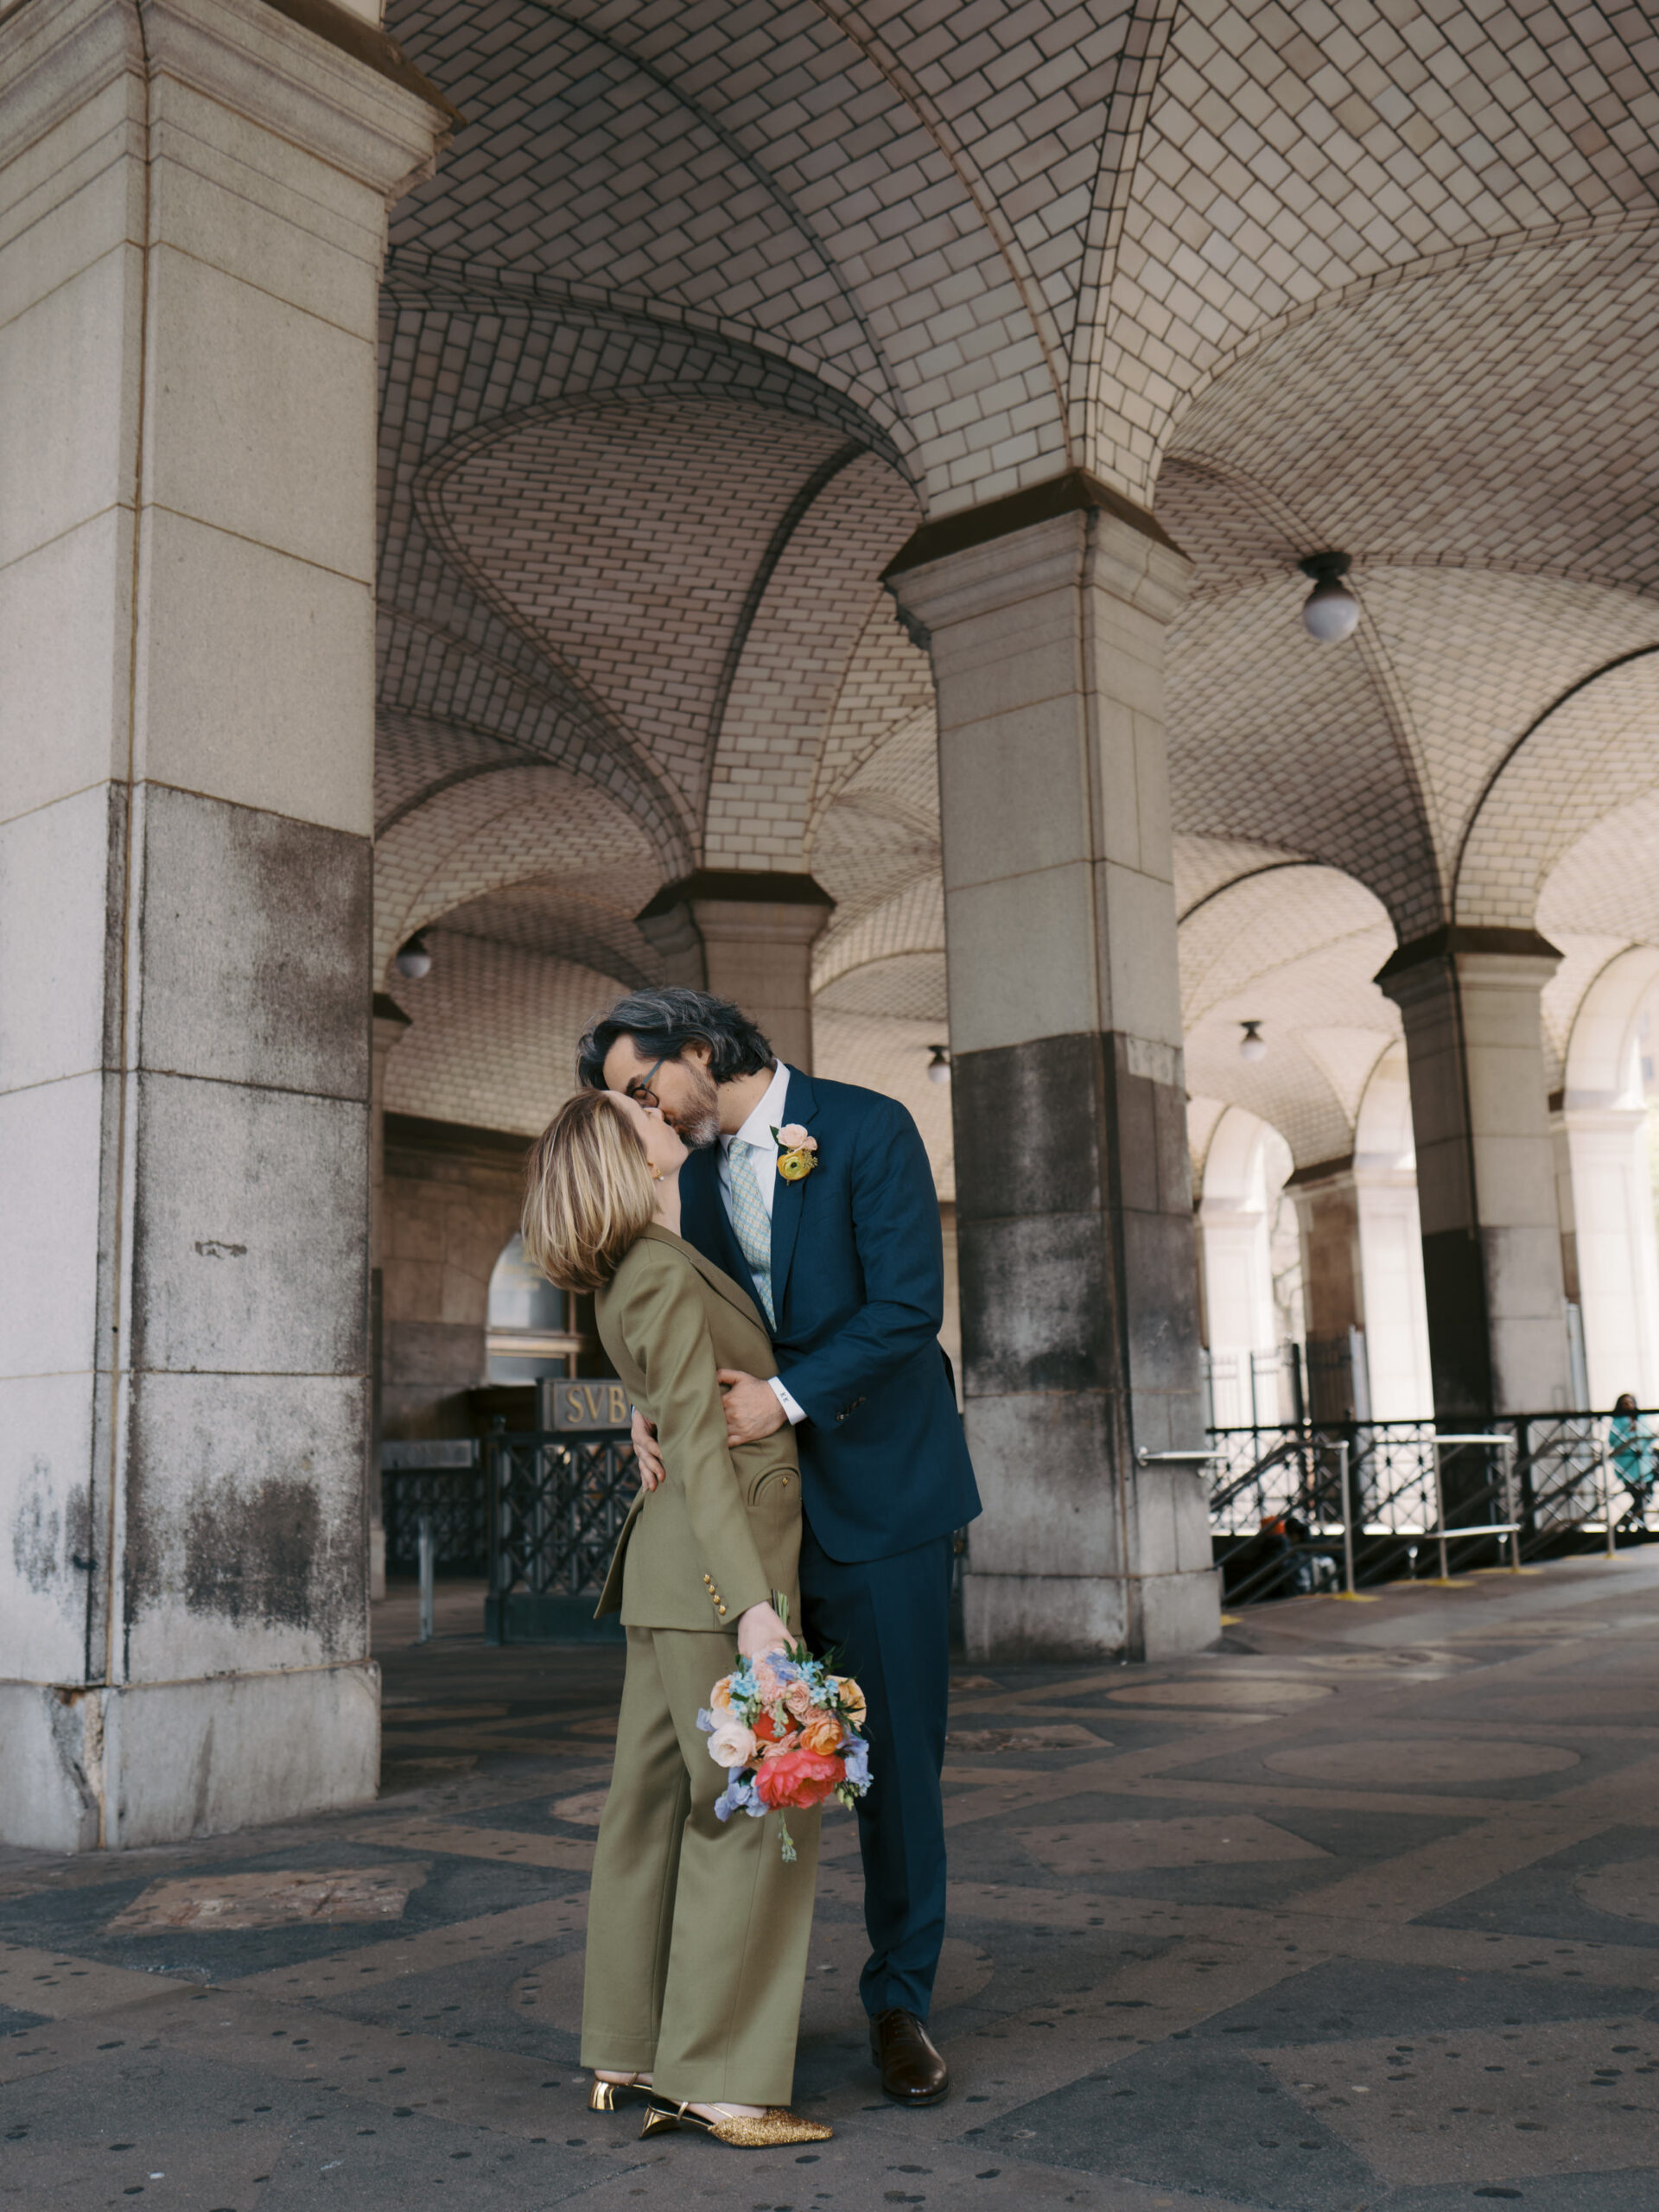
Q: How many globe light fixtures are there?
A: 4